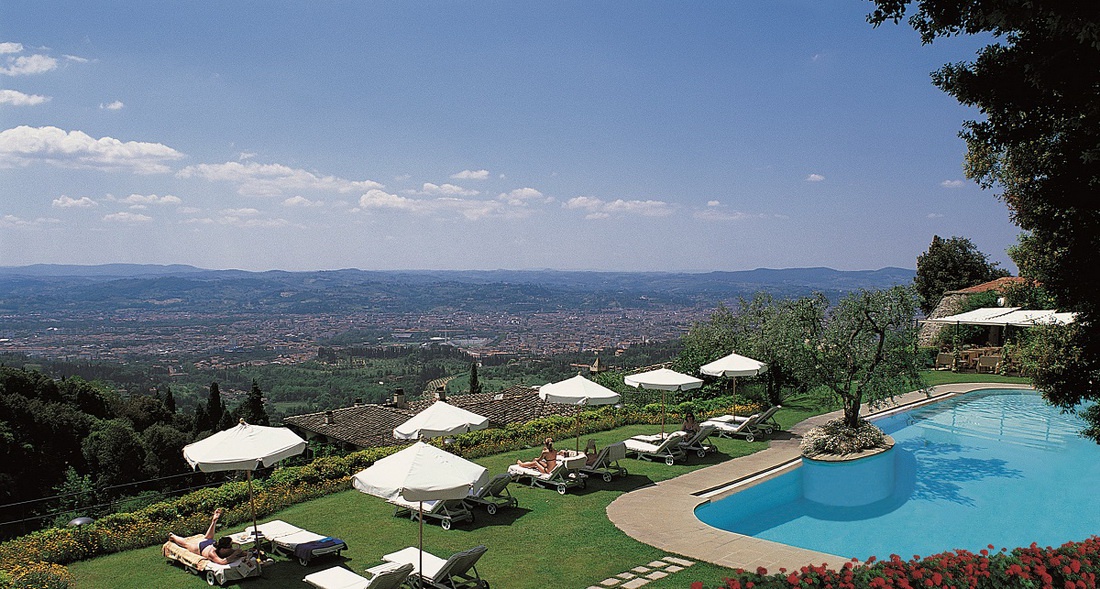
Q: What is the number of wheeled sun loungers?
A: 12